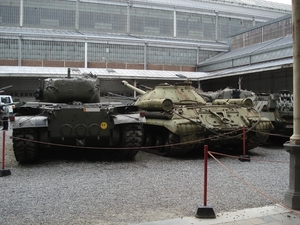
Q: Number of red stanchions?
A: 3